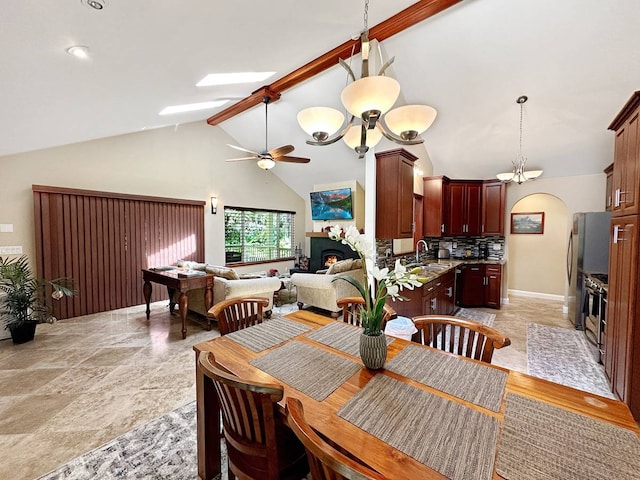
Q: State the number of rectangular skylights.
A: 2